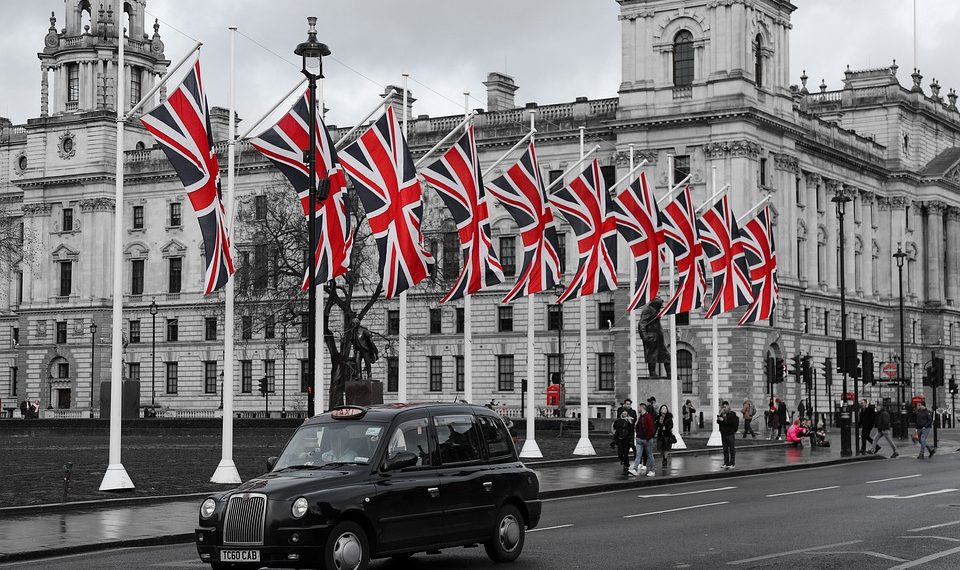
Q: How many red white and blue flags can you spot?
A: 10